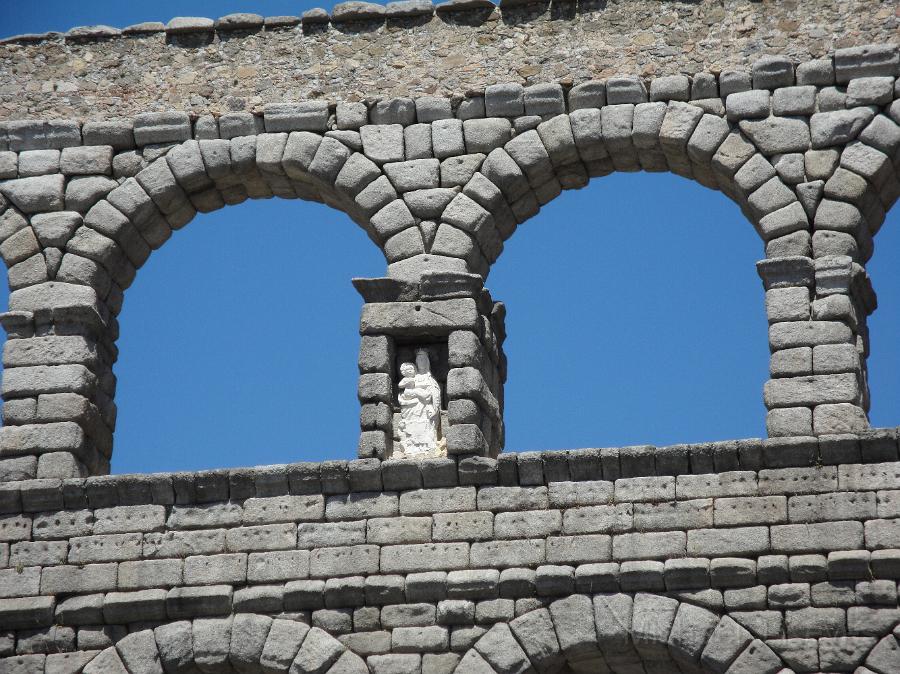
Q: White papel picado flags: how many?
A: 0